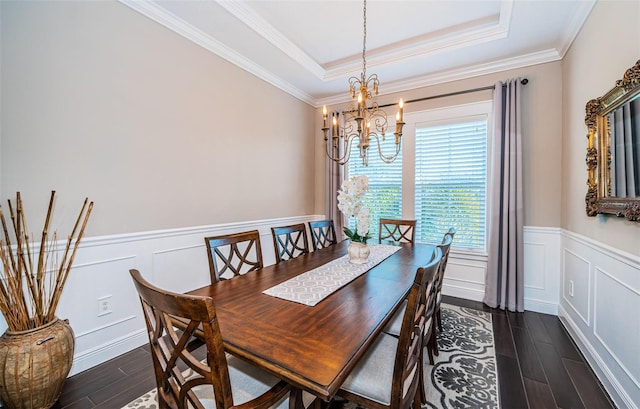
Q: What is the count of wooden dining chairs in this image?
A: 8